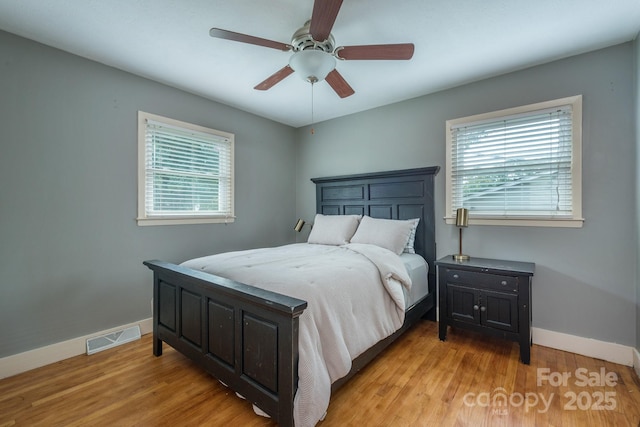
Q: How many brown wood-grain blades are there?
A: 5